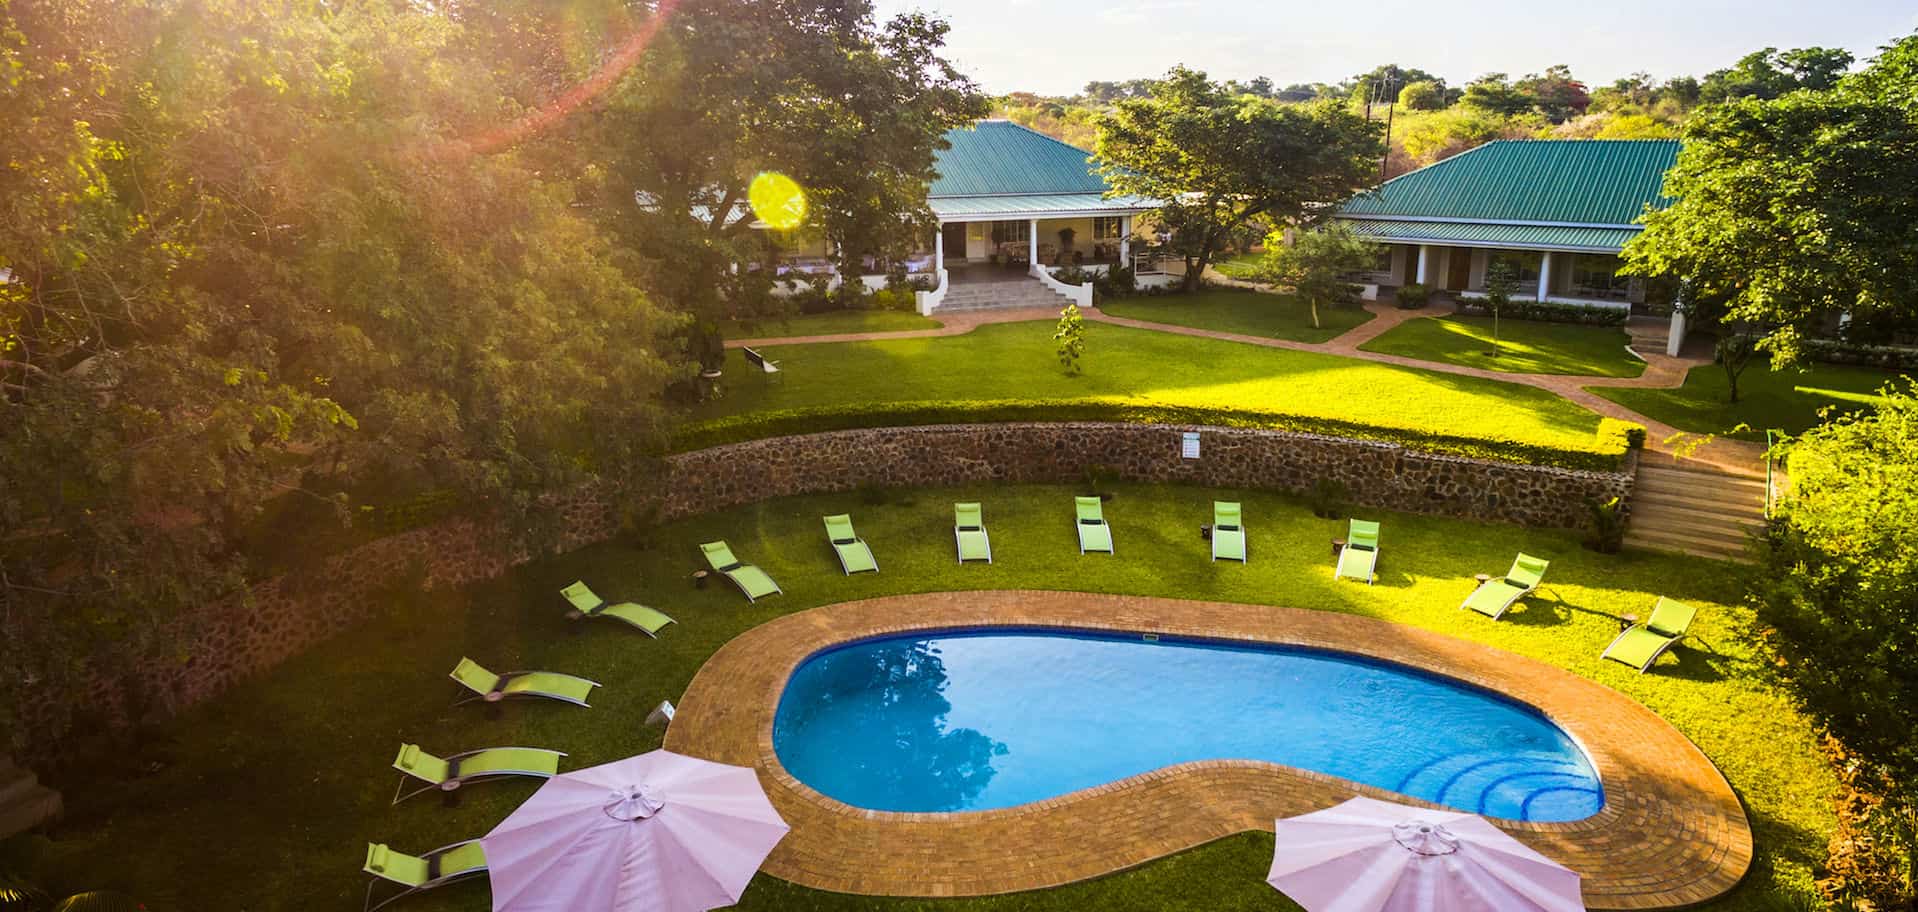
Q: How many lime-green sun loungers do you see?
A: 12